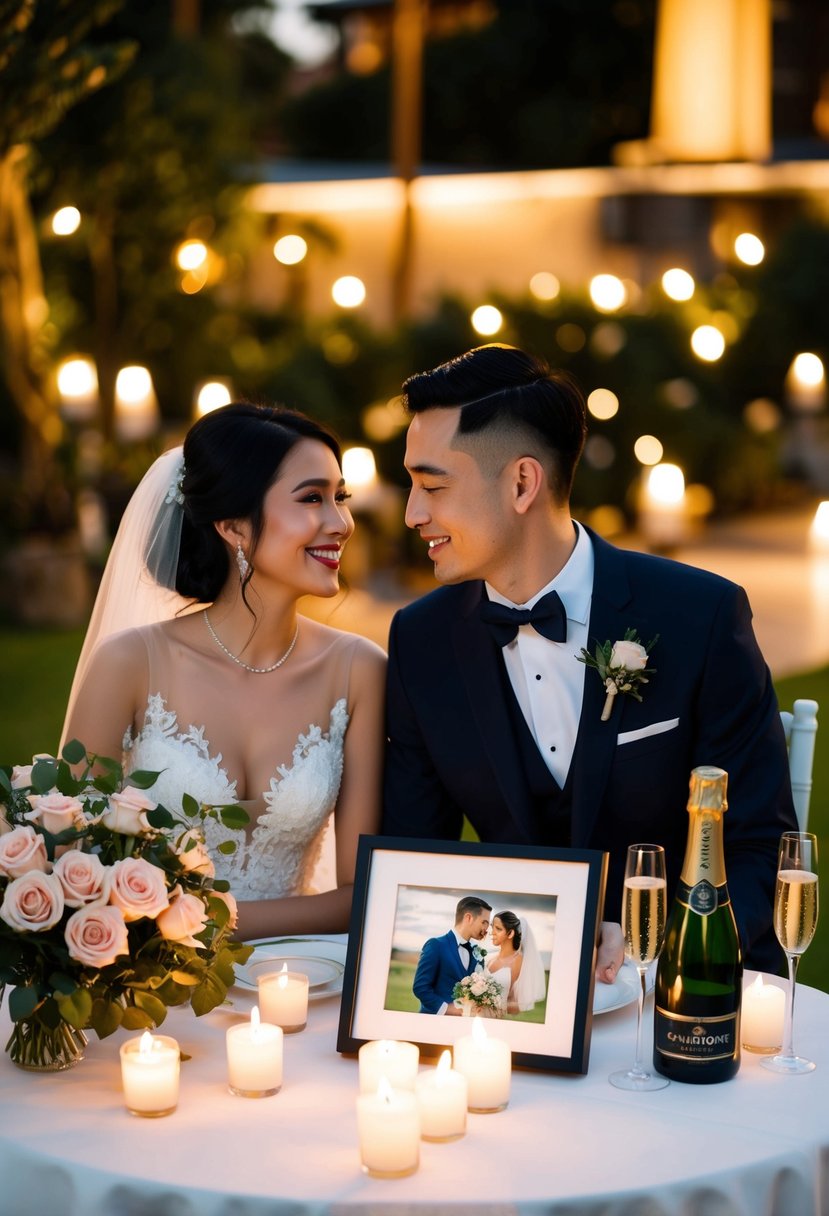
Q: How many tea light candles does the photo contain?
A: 8